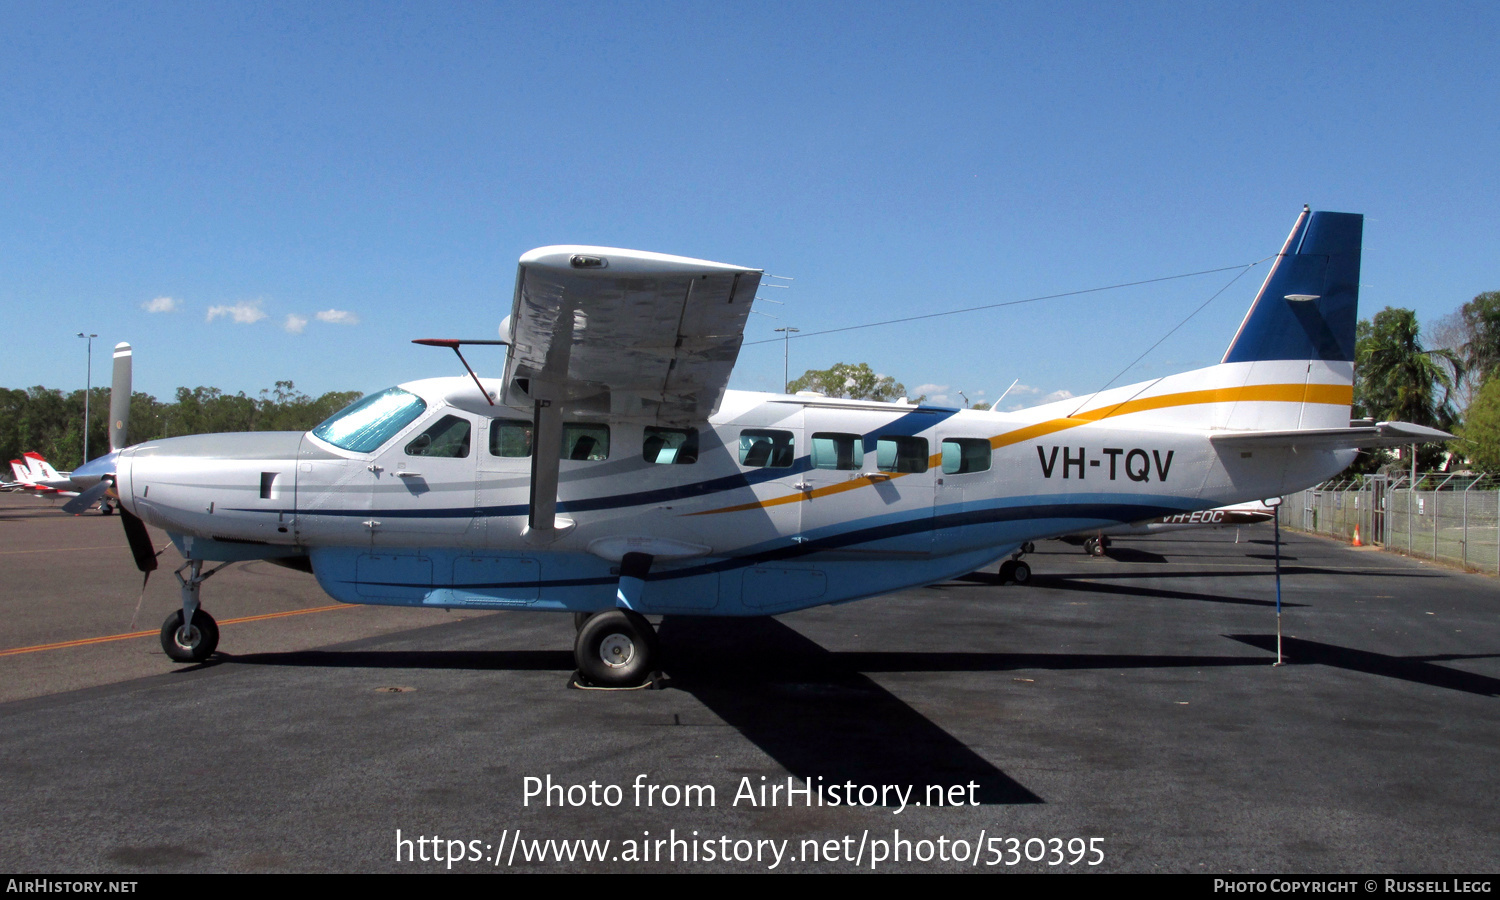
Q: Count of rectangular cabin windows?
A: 7